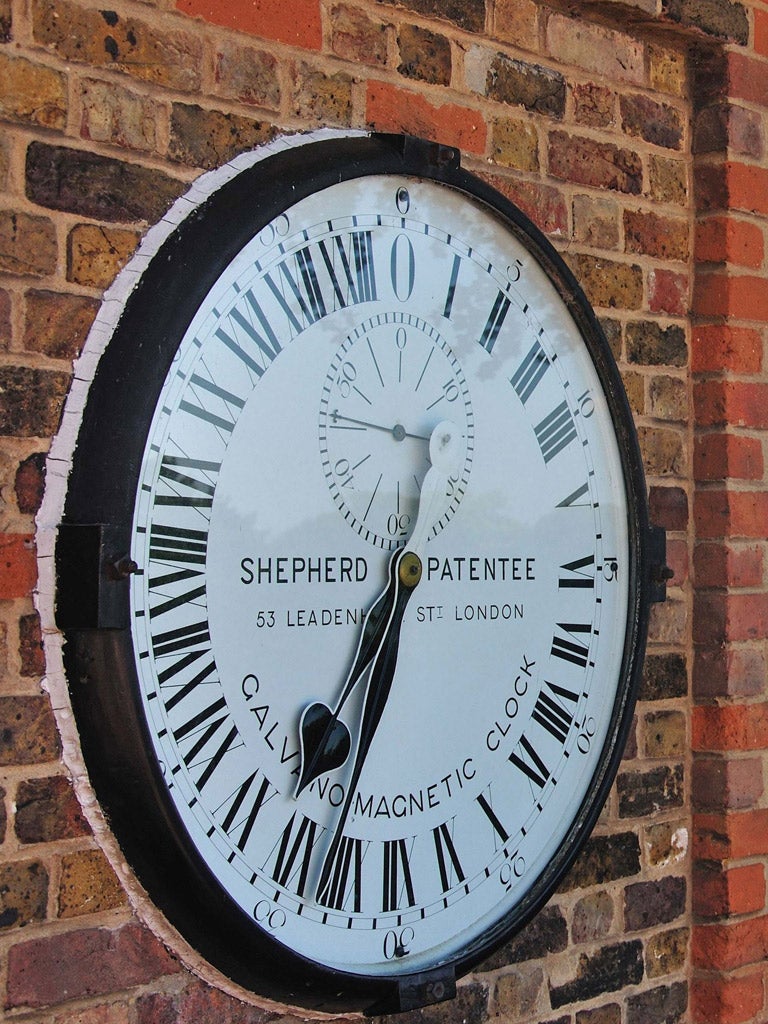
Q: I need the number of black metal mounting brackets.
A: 4